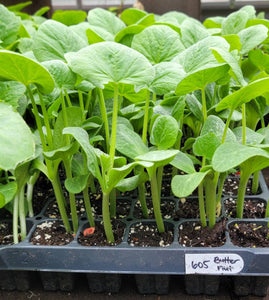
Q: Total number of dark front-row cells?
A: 6